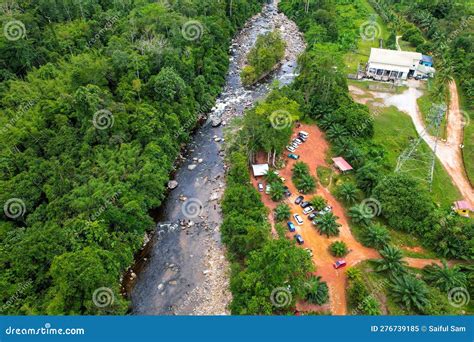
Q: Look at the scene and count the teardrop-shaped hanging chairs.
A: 0